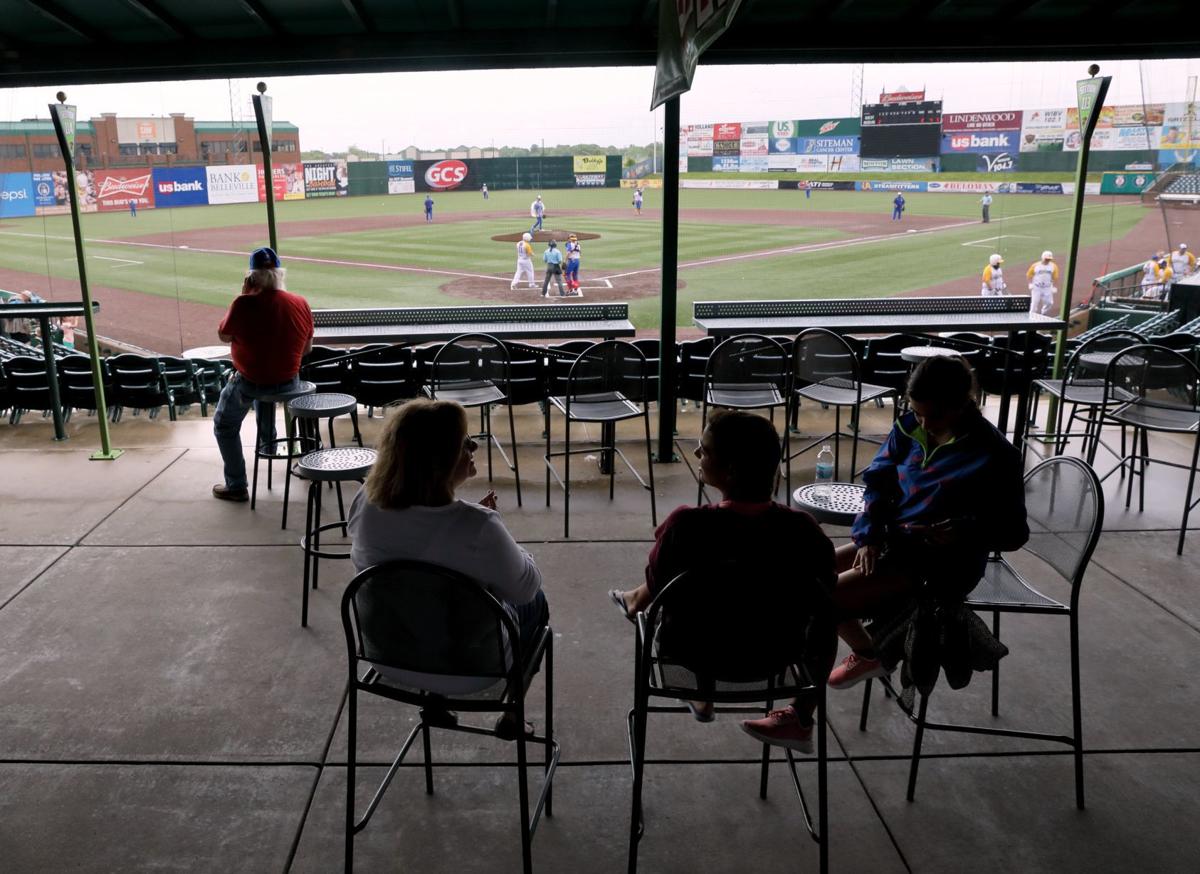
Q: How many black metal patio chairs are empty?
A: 6